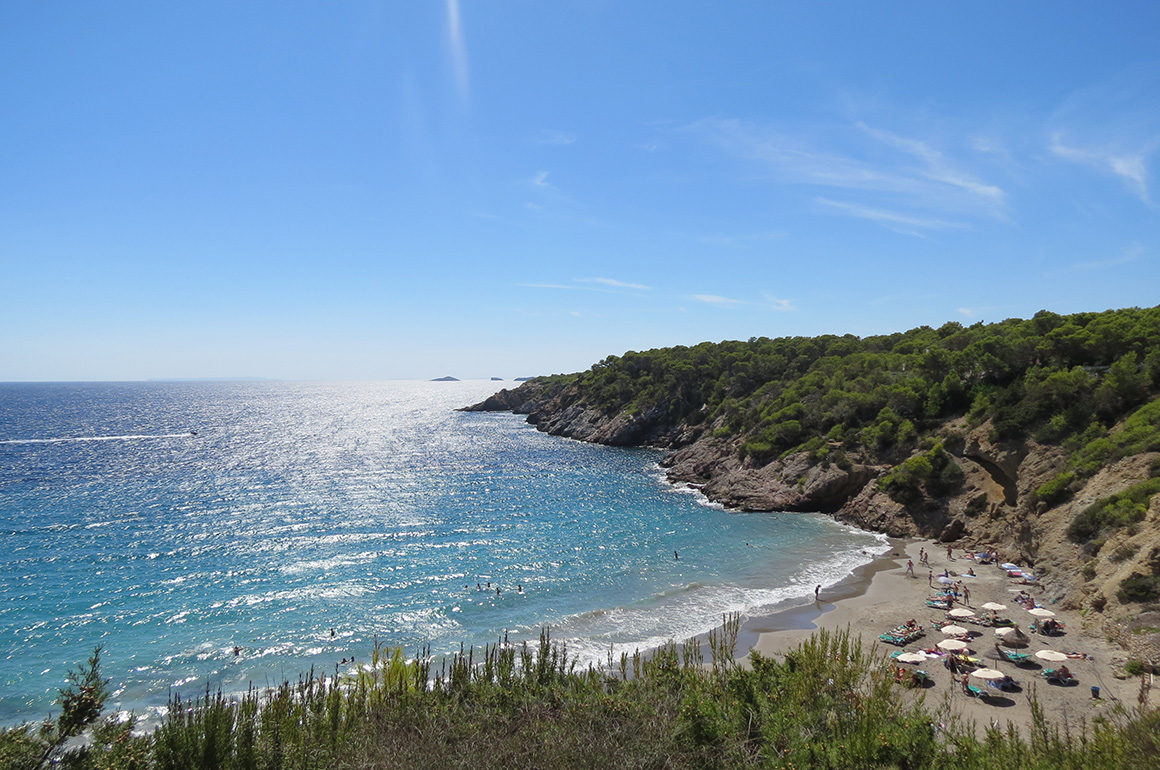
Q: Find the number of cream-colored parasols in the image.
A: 9